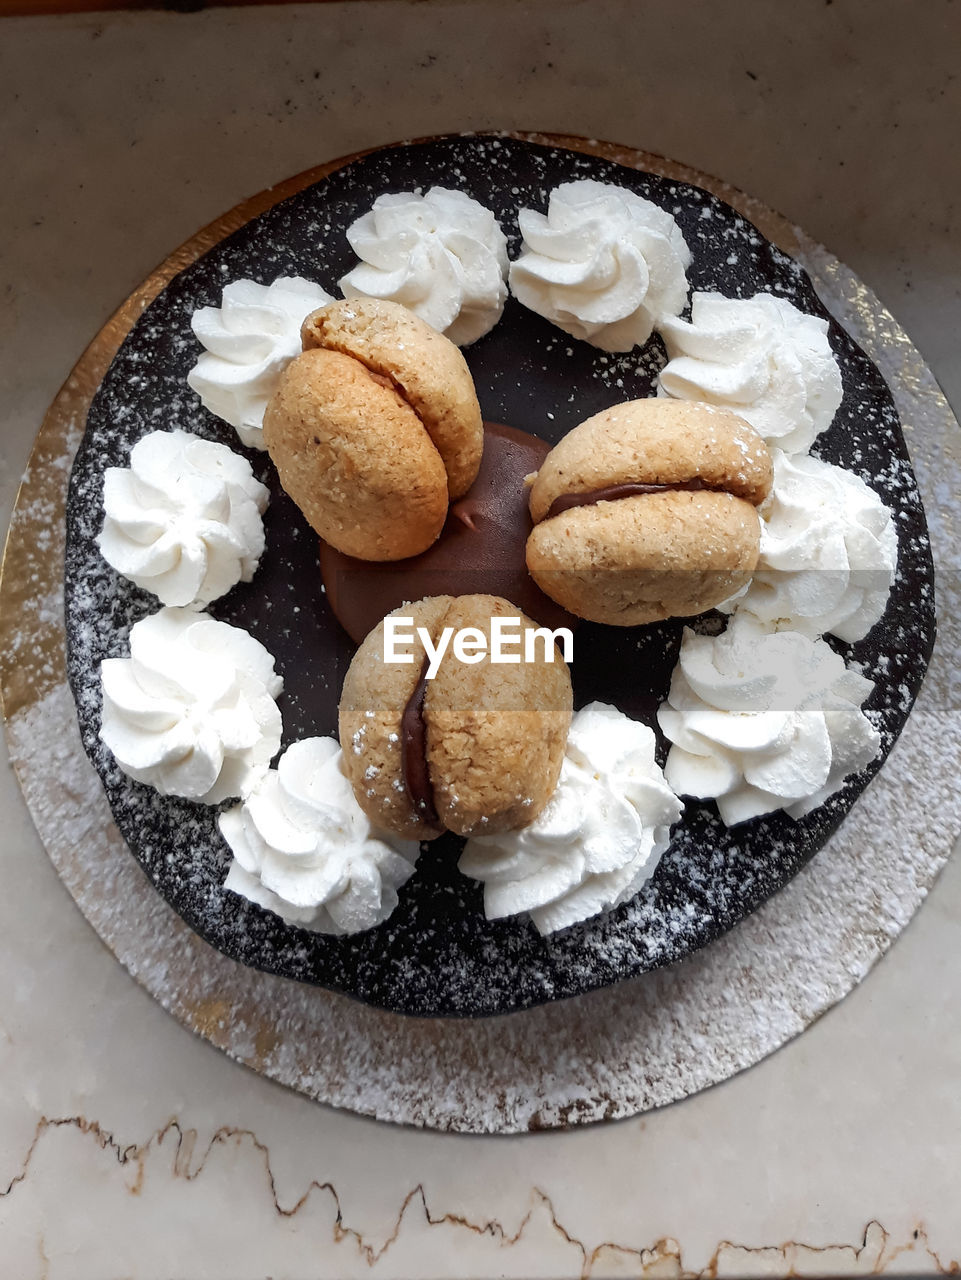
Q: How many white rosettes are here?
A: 10